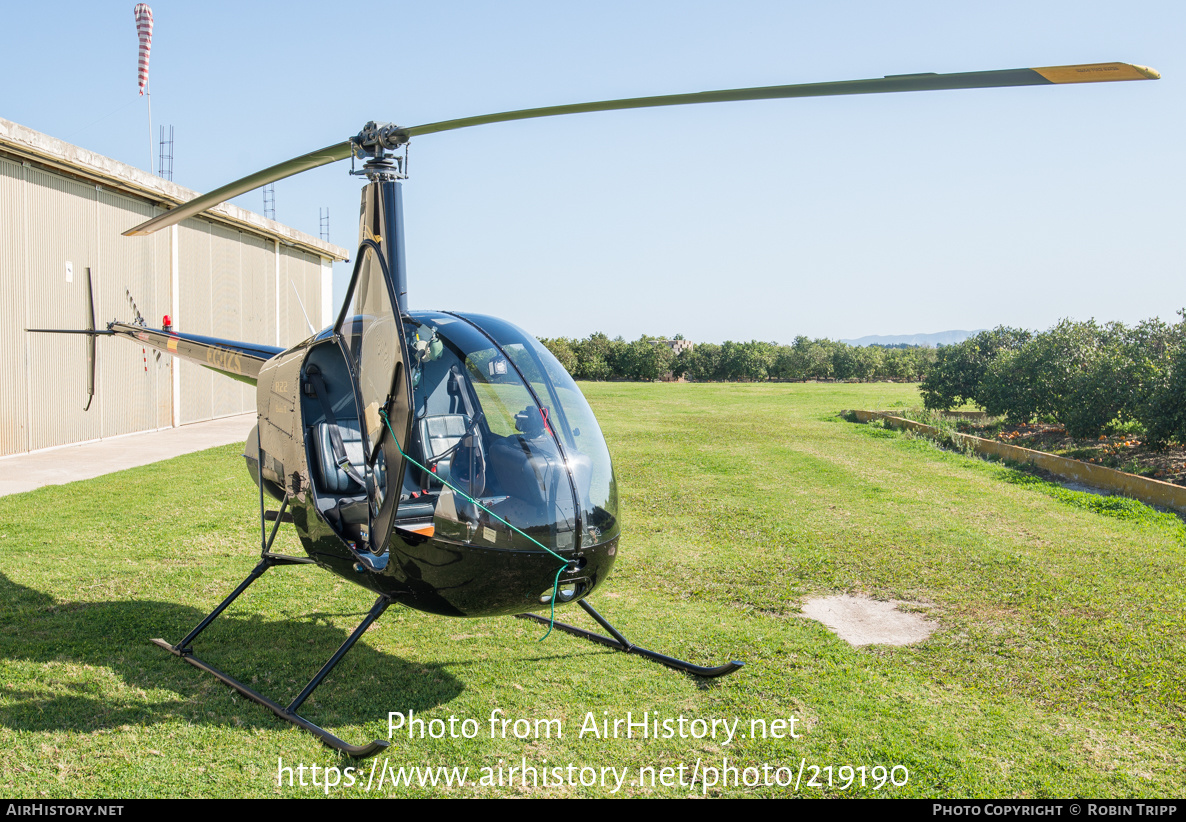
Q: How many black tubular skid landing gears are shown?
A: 2